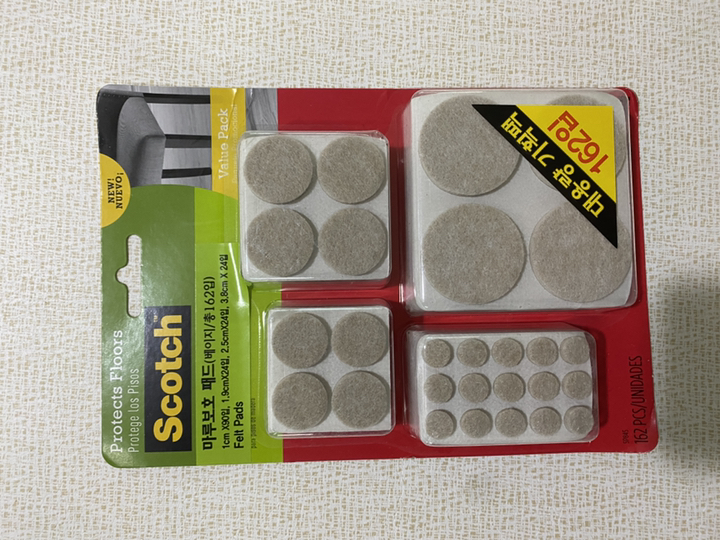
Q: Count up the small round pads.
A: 15